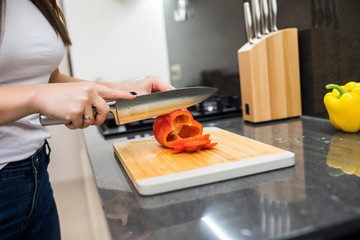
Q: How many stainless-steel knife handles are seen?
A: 5